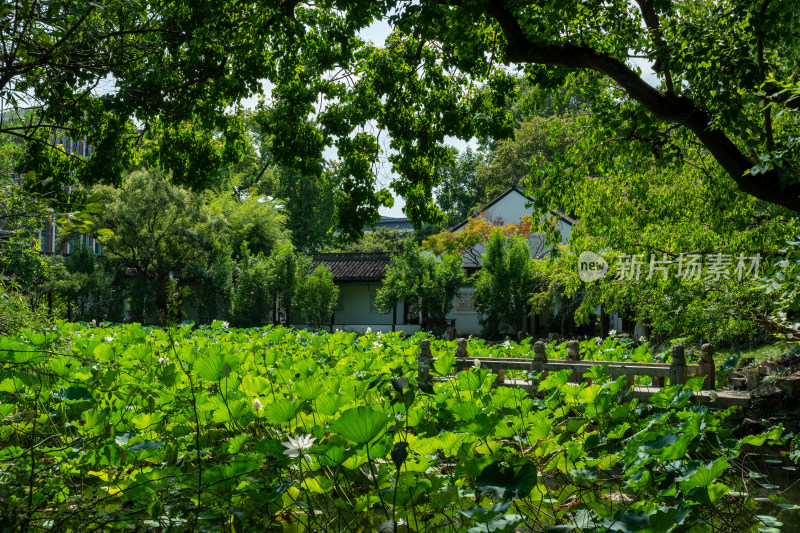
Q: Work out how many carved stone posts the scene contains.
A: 6